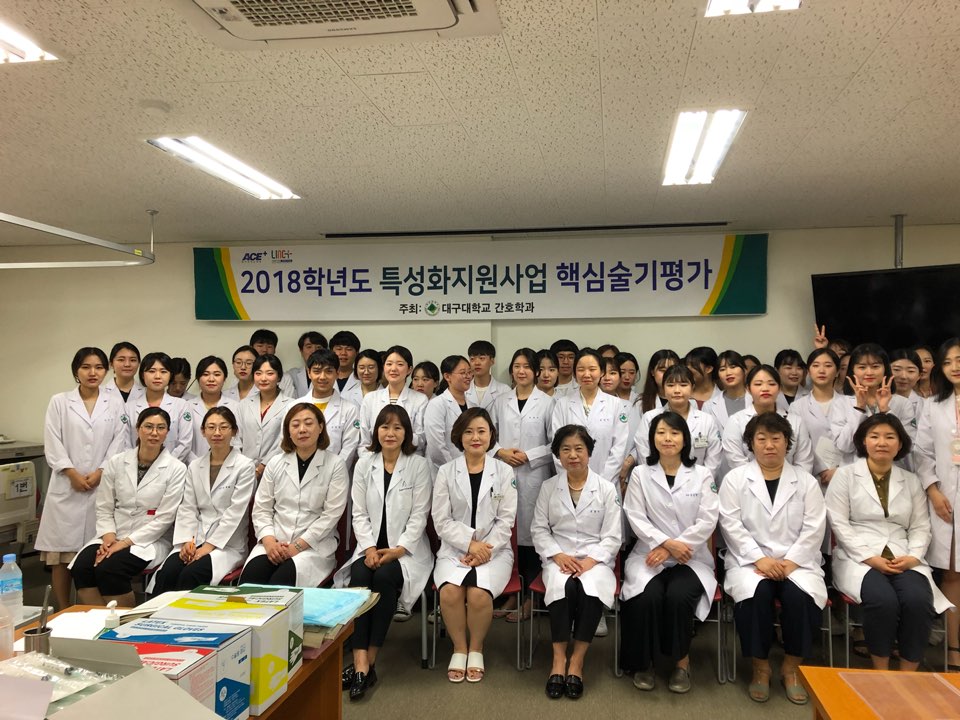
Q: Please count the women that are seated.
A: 9